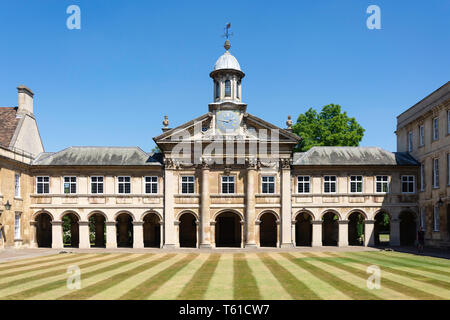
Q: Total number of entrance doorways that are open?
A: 13